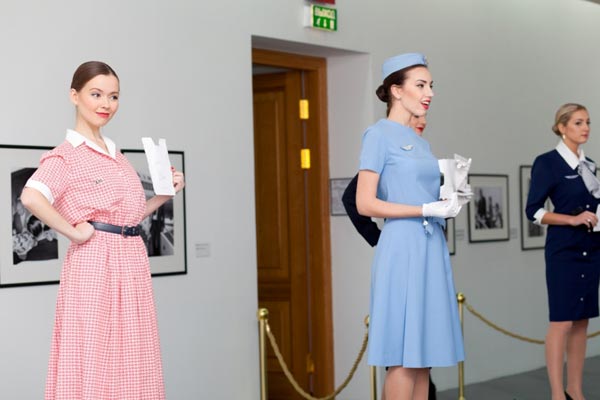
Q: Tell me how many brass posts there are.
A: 3